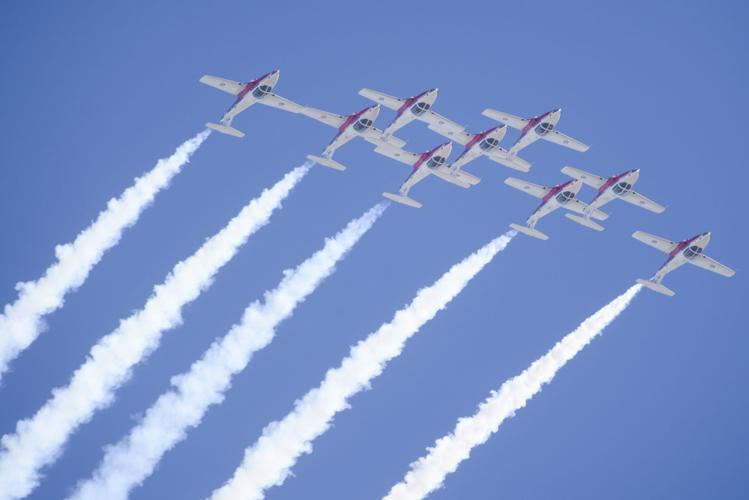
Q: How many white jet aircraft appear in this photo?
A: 9